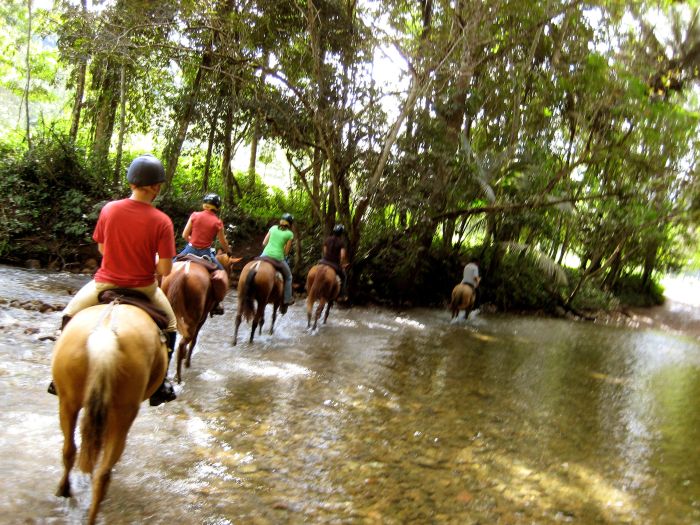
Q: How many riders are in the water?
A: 5